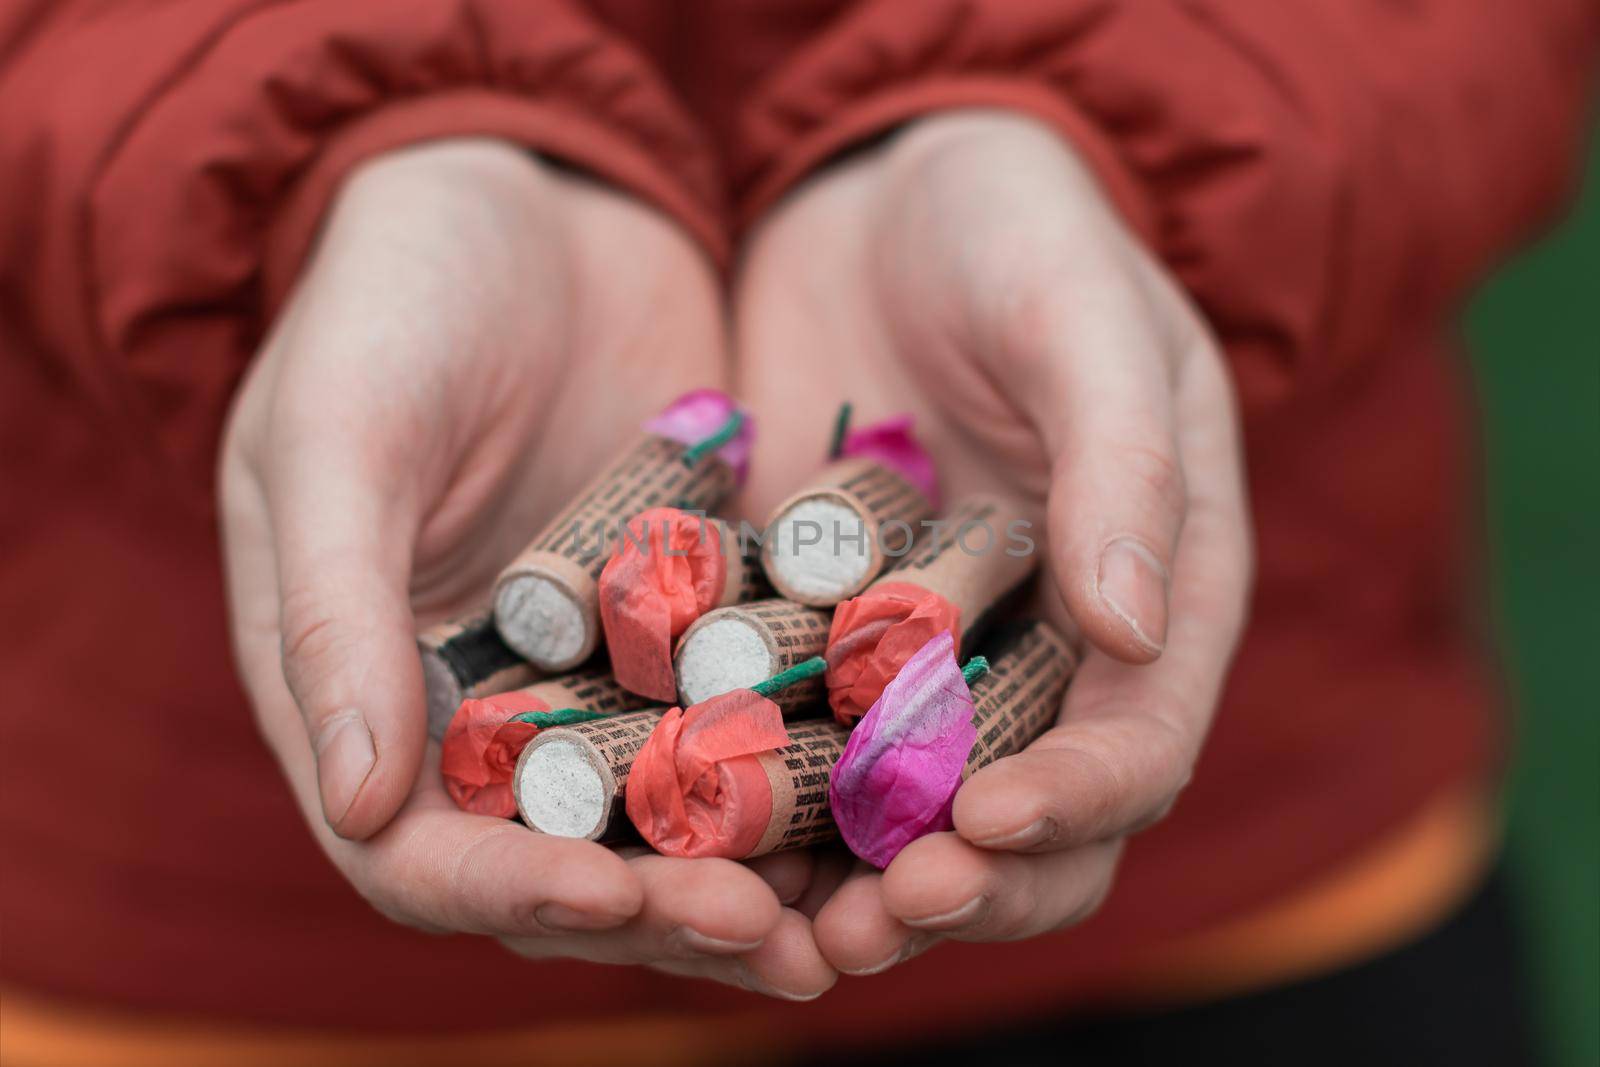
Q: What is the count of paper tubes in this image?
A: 10